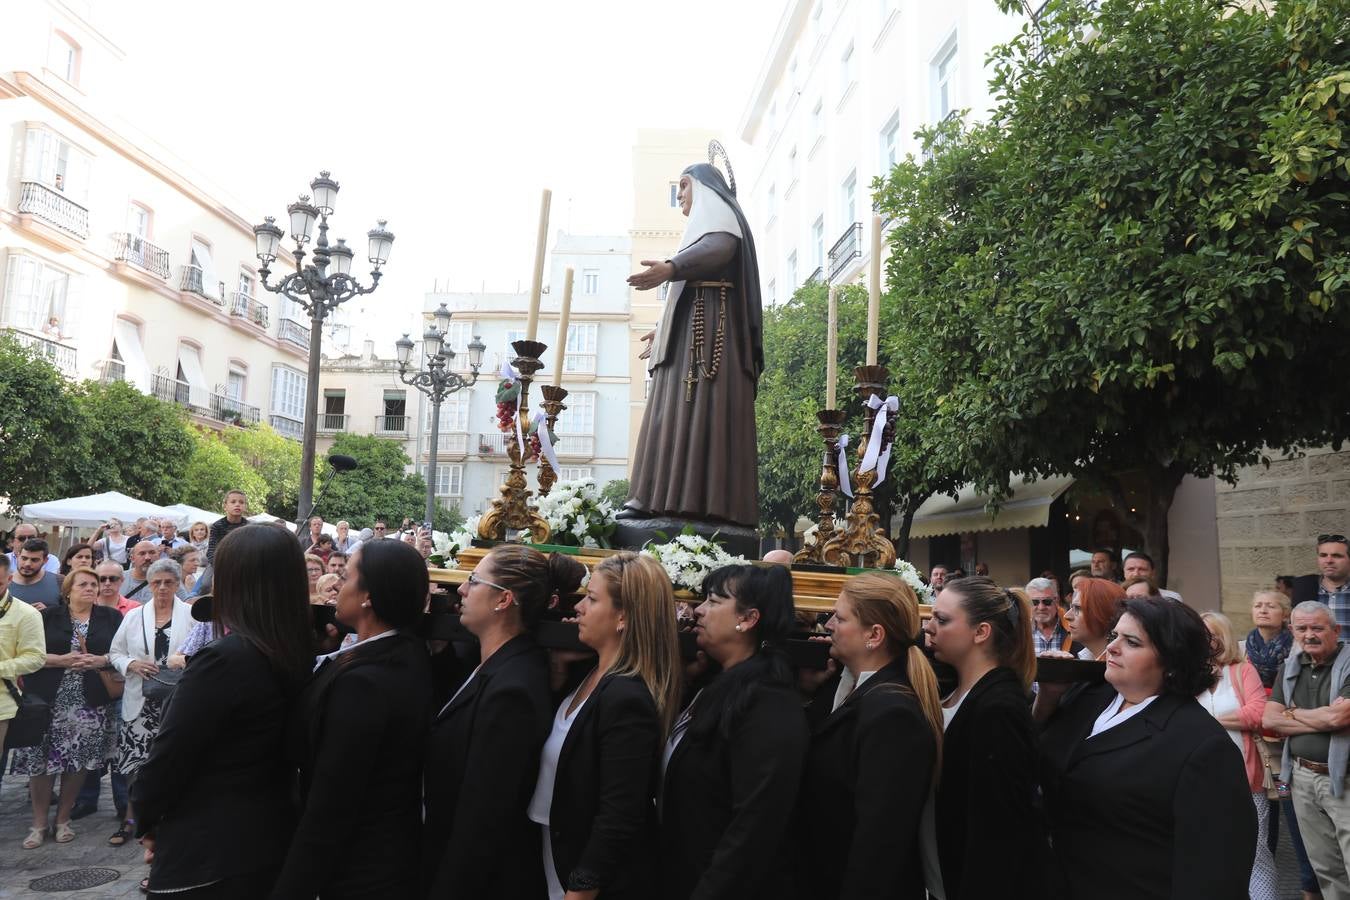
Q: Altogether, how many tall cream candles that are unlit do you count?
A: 4